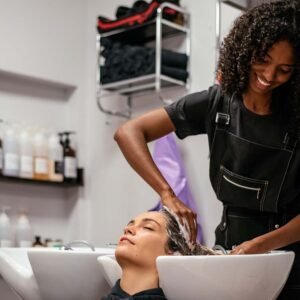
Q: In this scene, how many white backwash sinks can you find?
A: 2